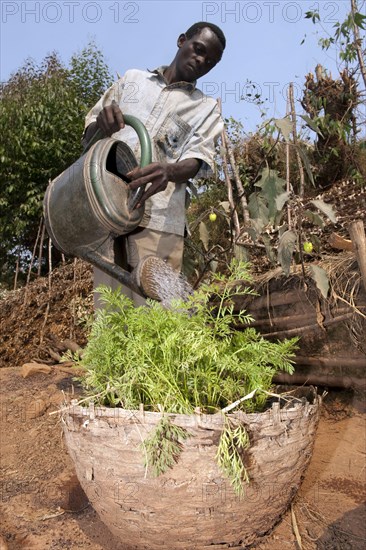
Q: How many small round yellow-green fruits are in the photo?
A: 2